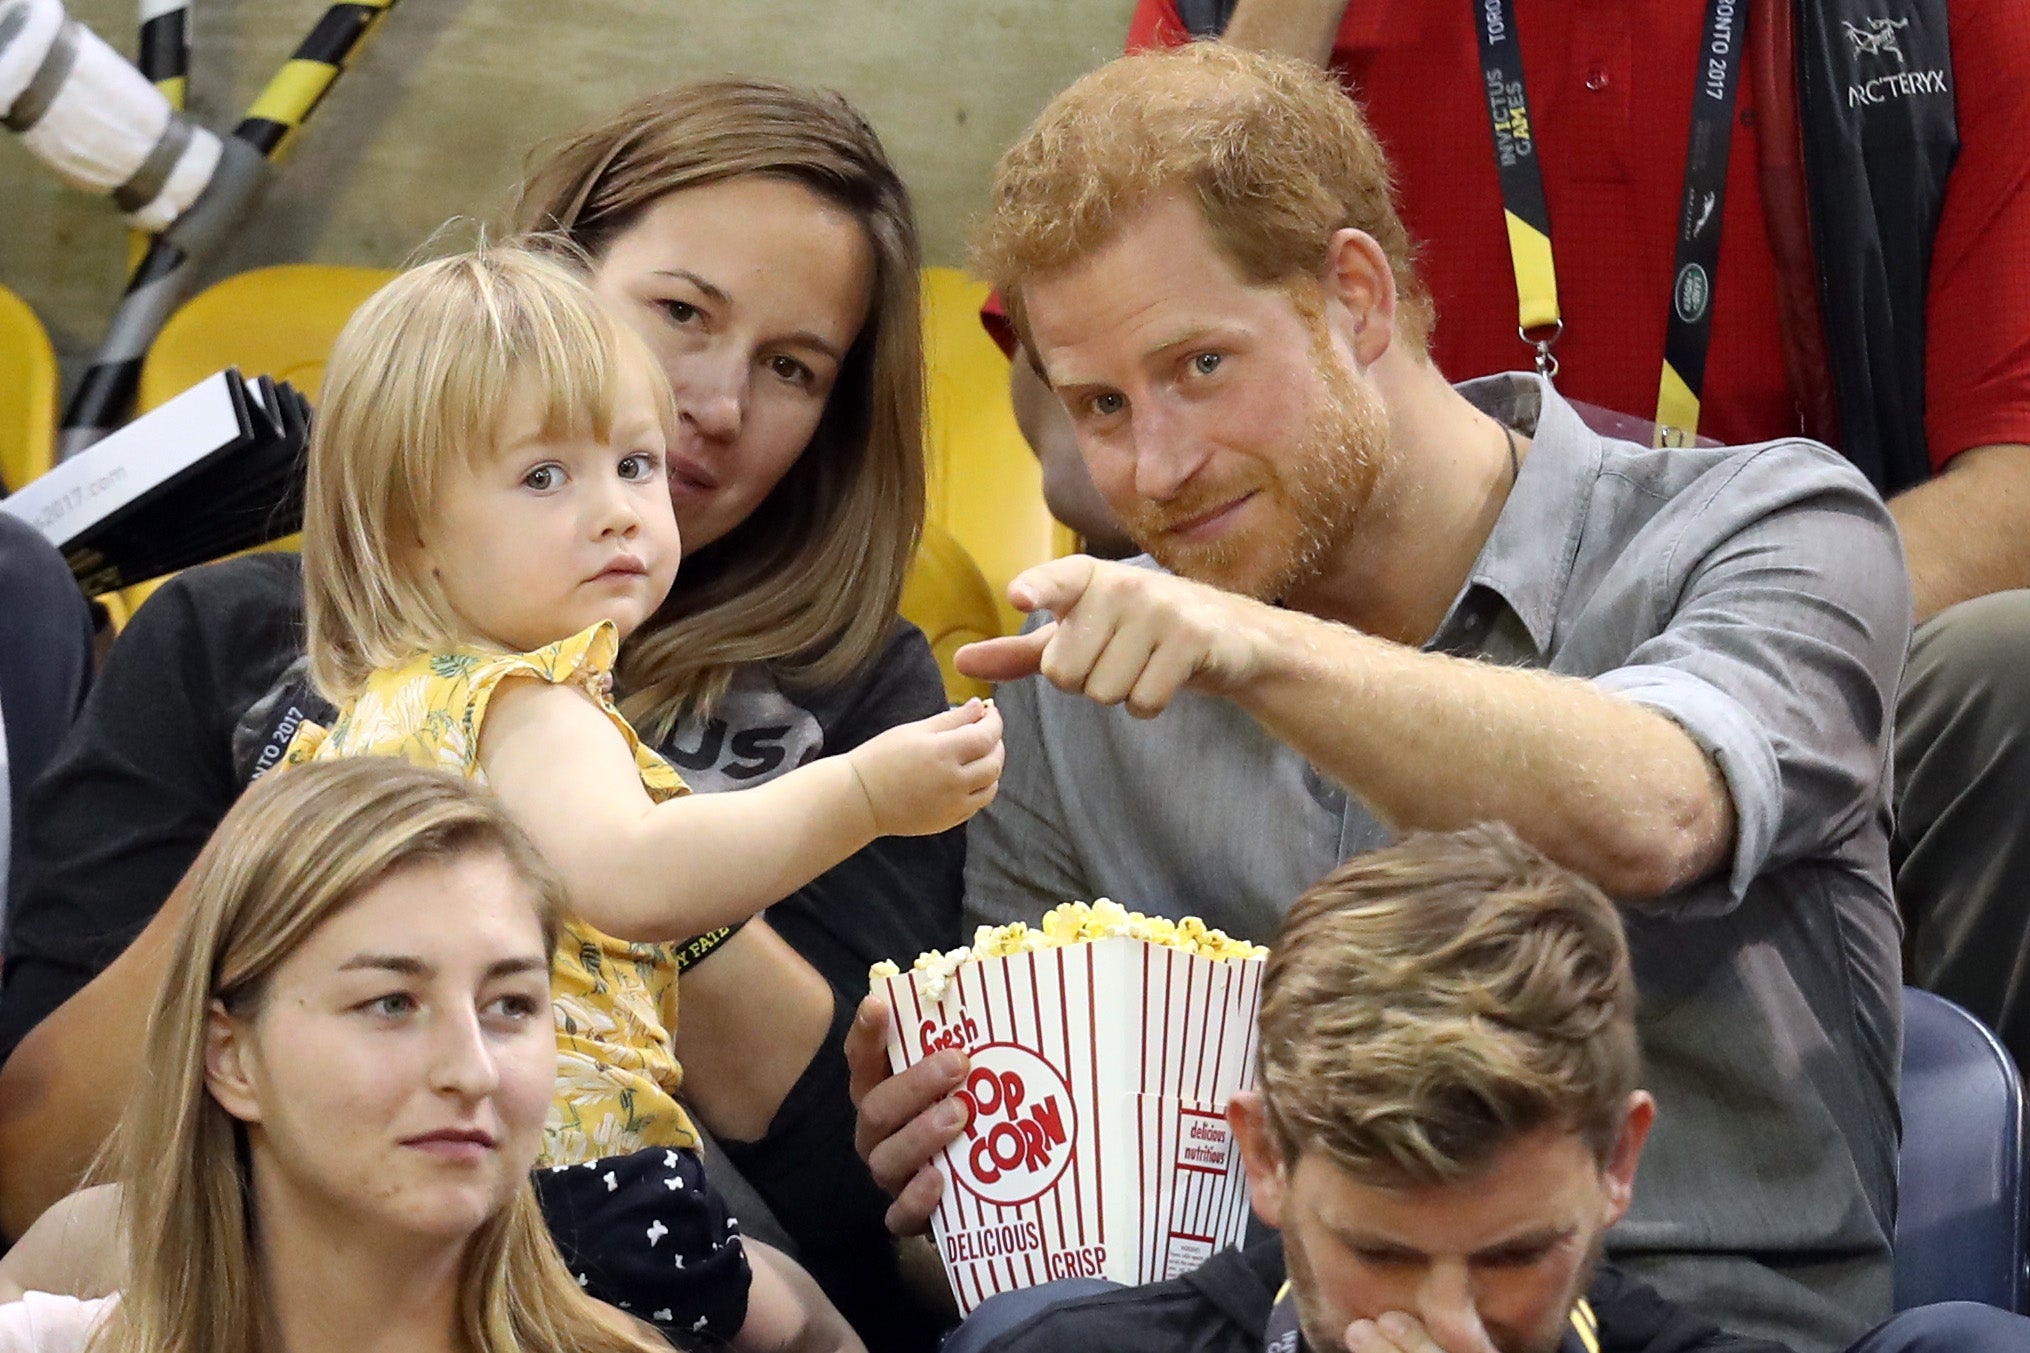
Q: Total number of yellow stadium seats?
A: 3